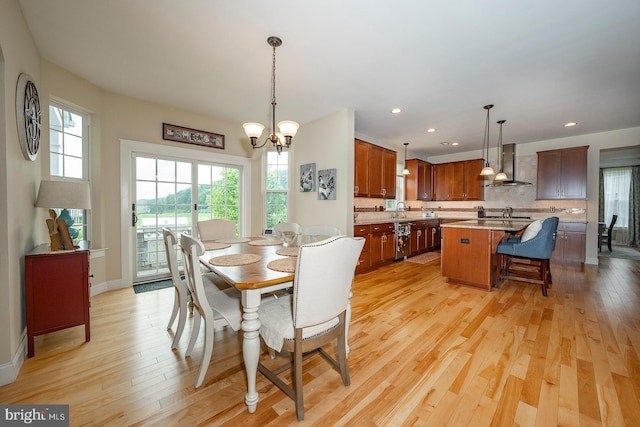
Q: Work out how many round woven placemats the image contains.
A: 6